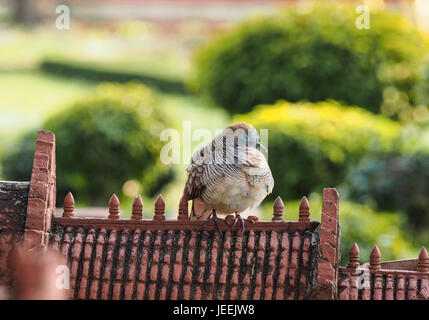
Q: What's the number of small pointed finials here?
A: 10